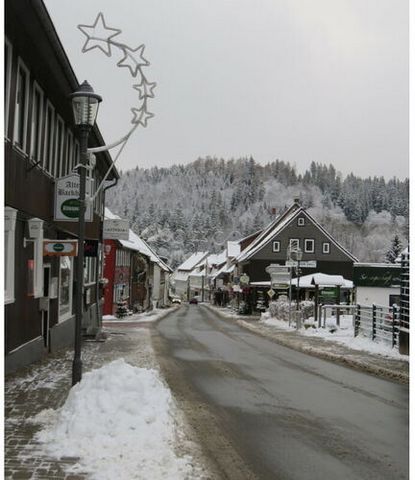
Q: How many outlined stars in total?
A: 4